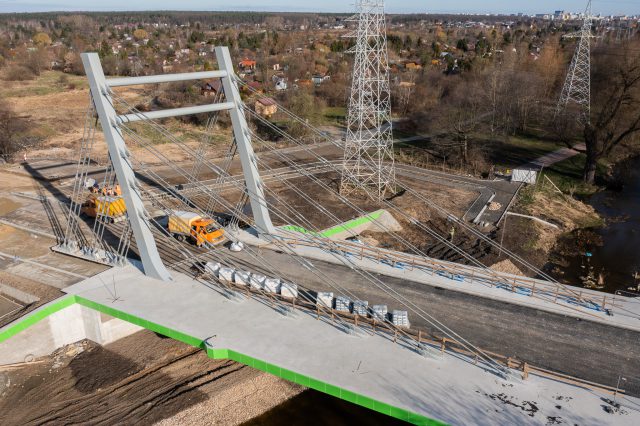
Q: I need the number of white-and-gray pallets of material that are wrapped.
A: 11